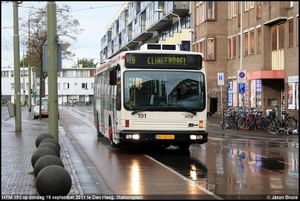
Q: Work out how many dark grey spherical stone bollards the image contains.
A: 6